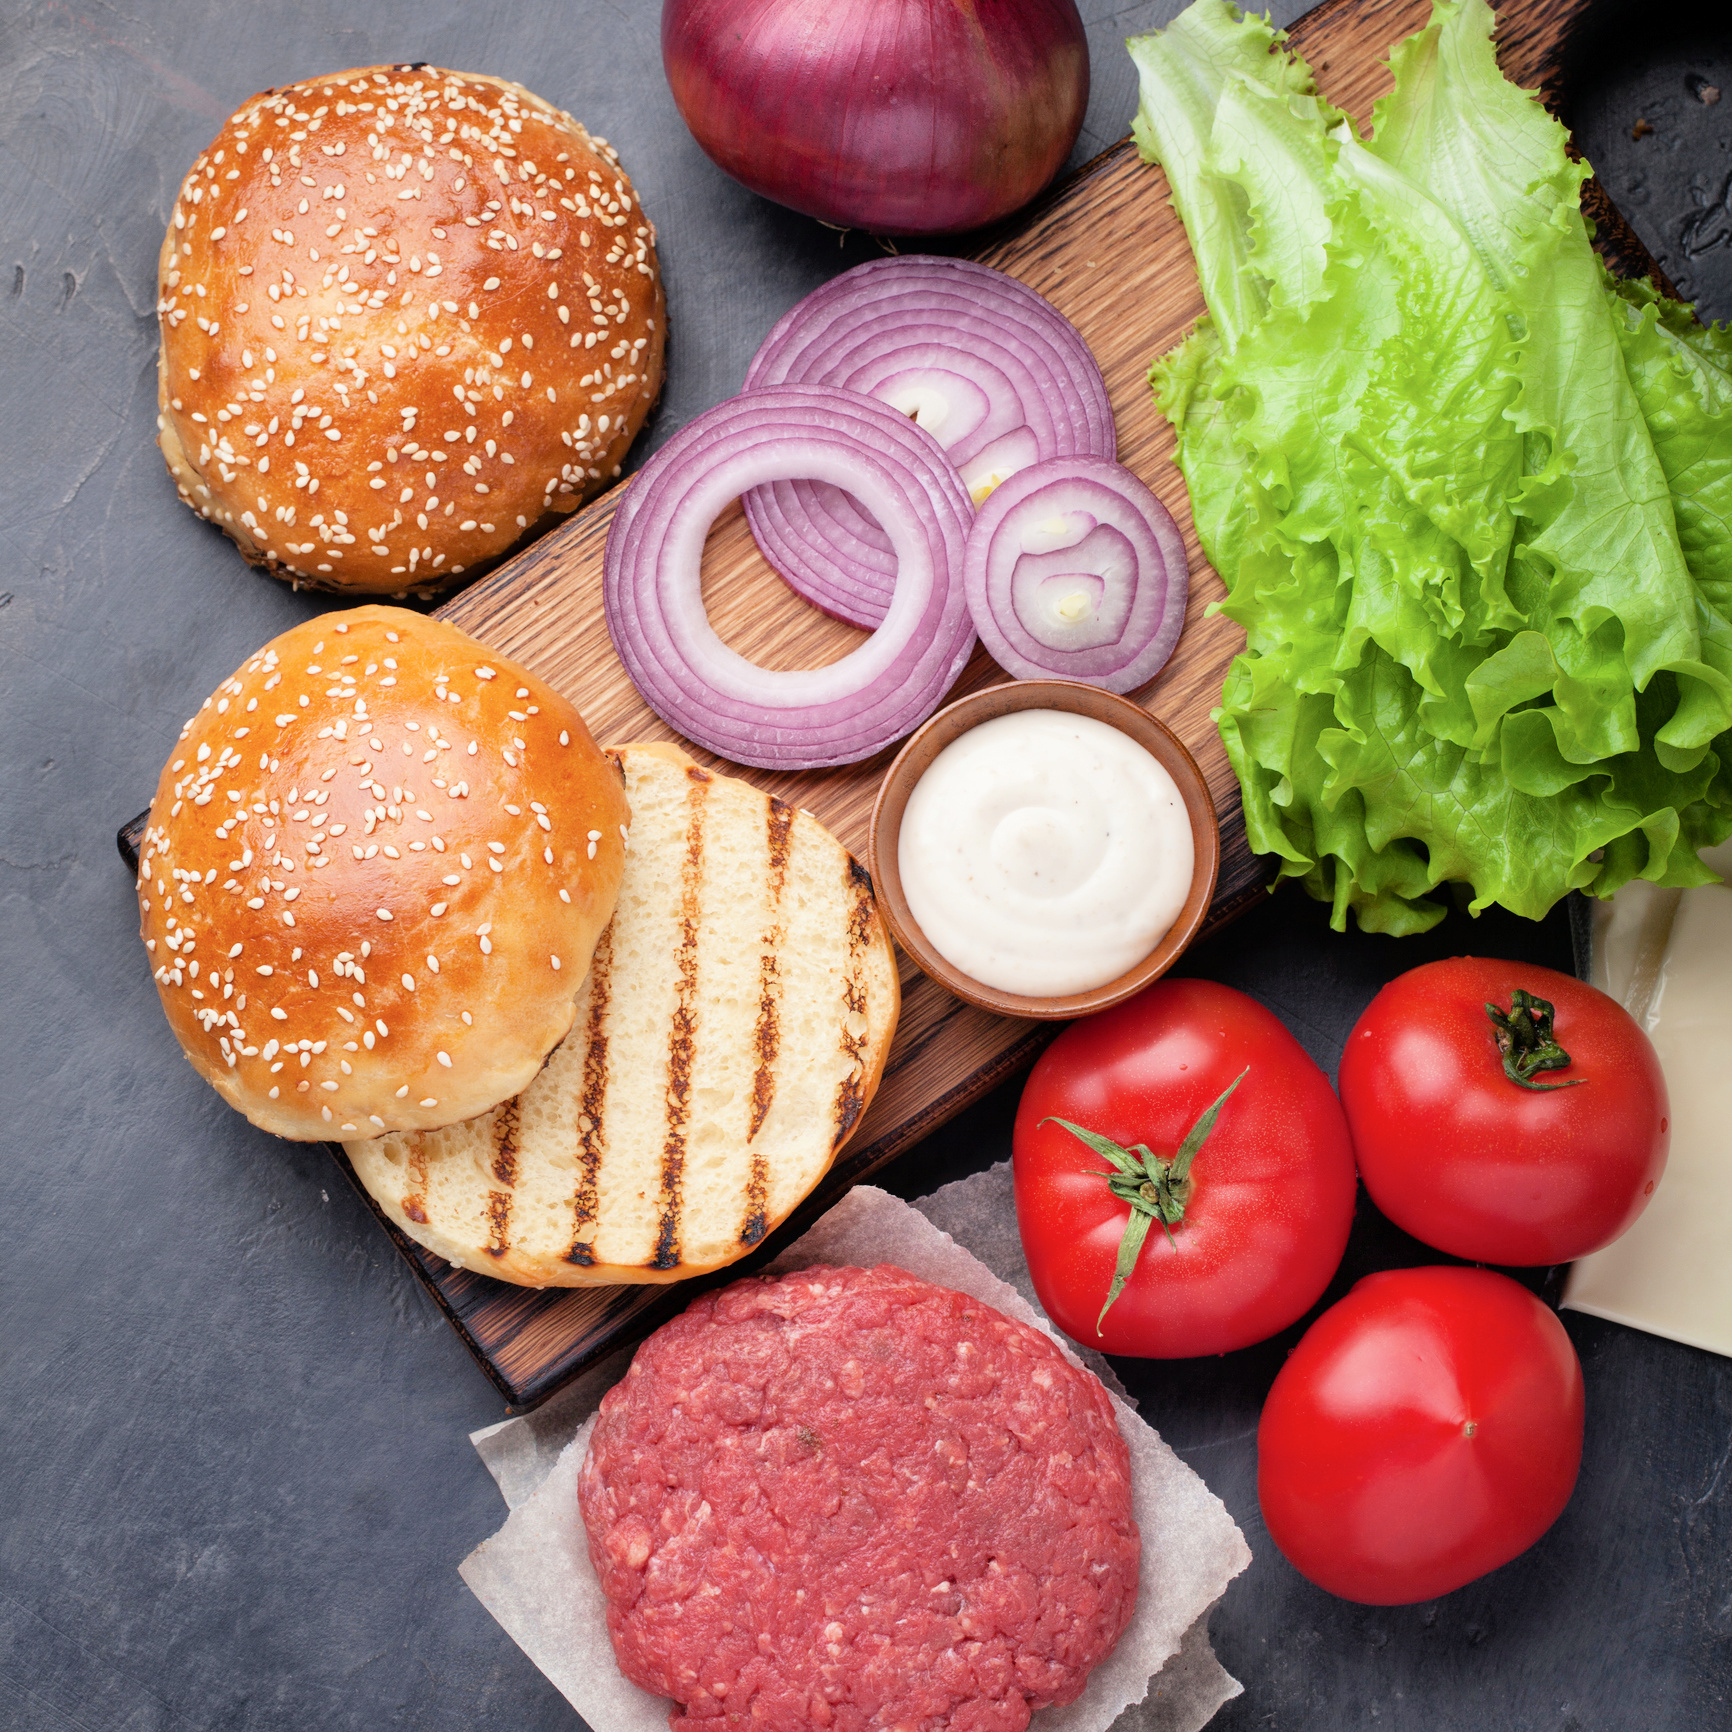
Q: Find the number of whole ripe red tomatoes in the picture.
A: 3